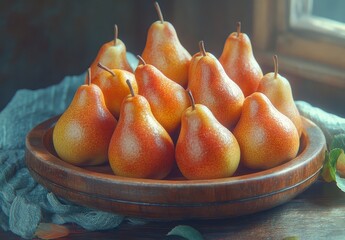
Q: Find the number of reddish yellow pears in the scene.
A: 11